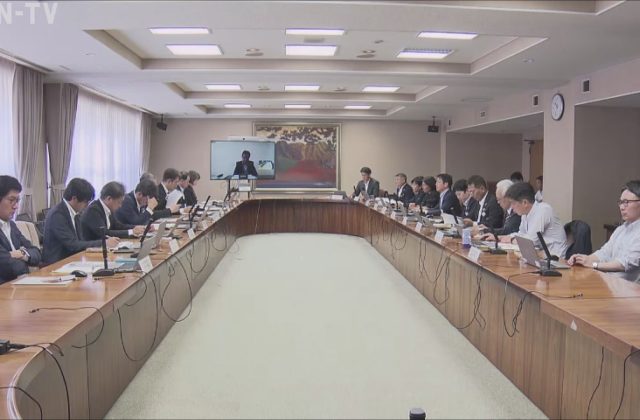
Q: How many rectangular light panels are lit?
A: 12